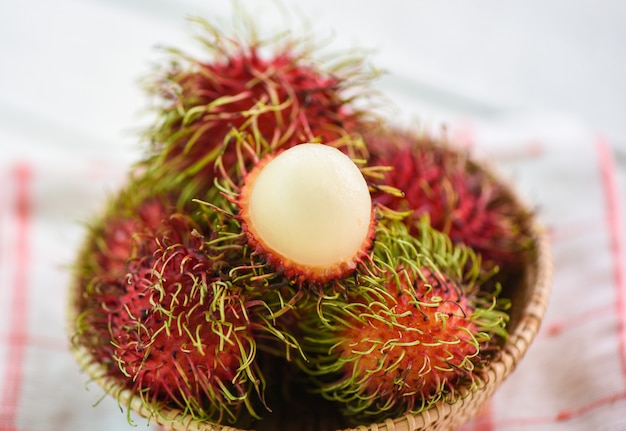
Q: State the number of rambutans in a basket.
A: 6